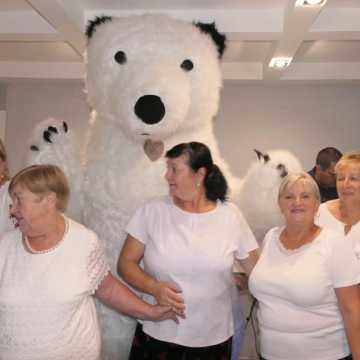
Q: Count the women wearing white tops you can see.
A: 5